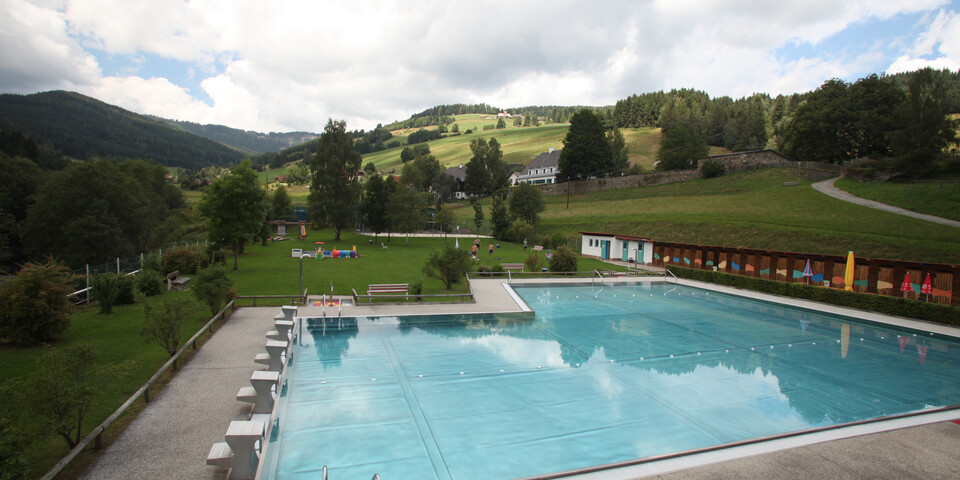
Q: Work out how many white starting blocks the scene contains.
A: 5